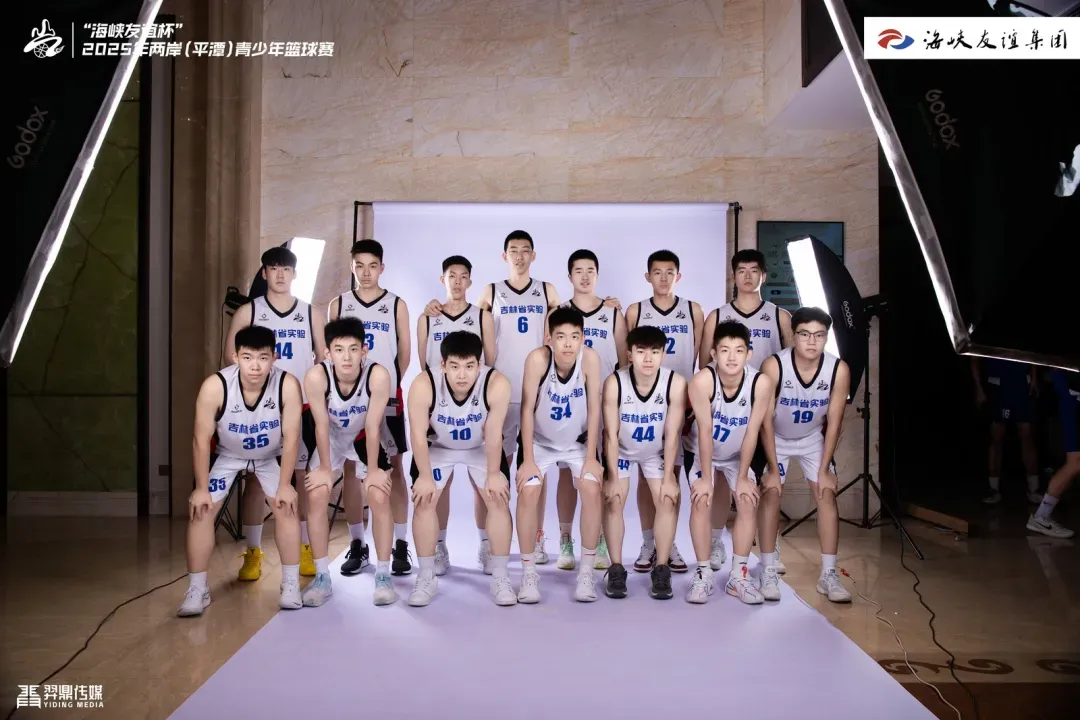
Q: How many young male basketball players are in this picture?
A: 14